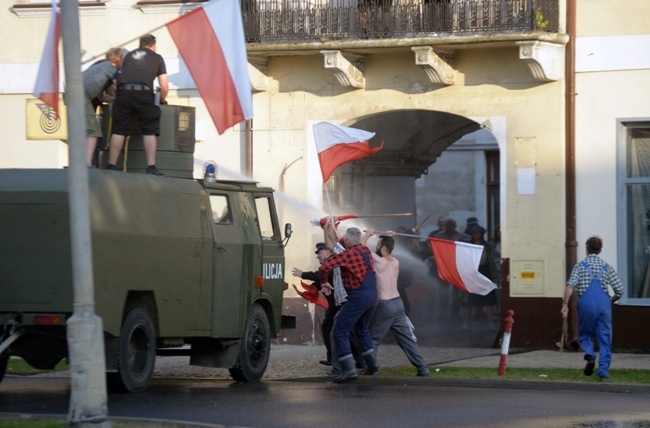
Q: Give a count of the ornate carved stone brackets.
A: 4